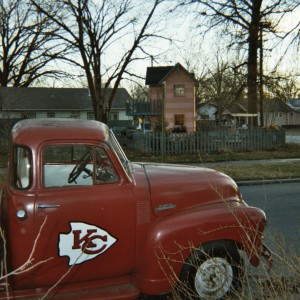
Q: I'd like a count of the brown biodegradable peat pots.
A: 0